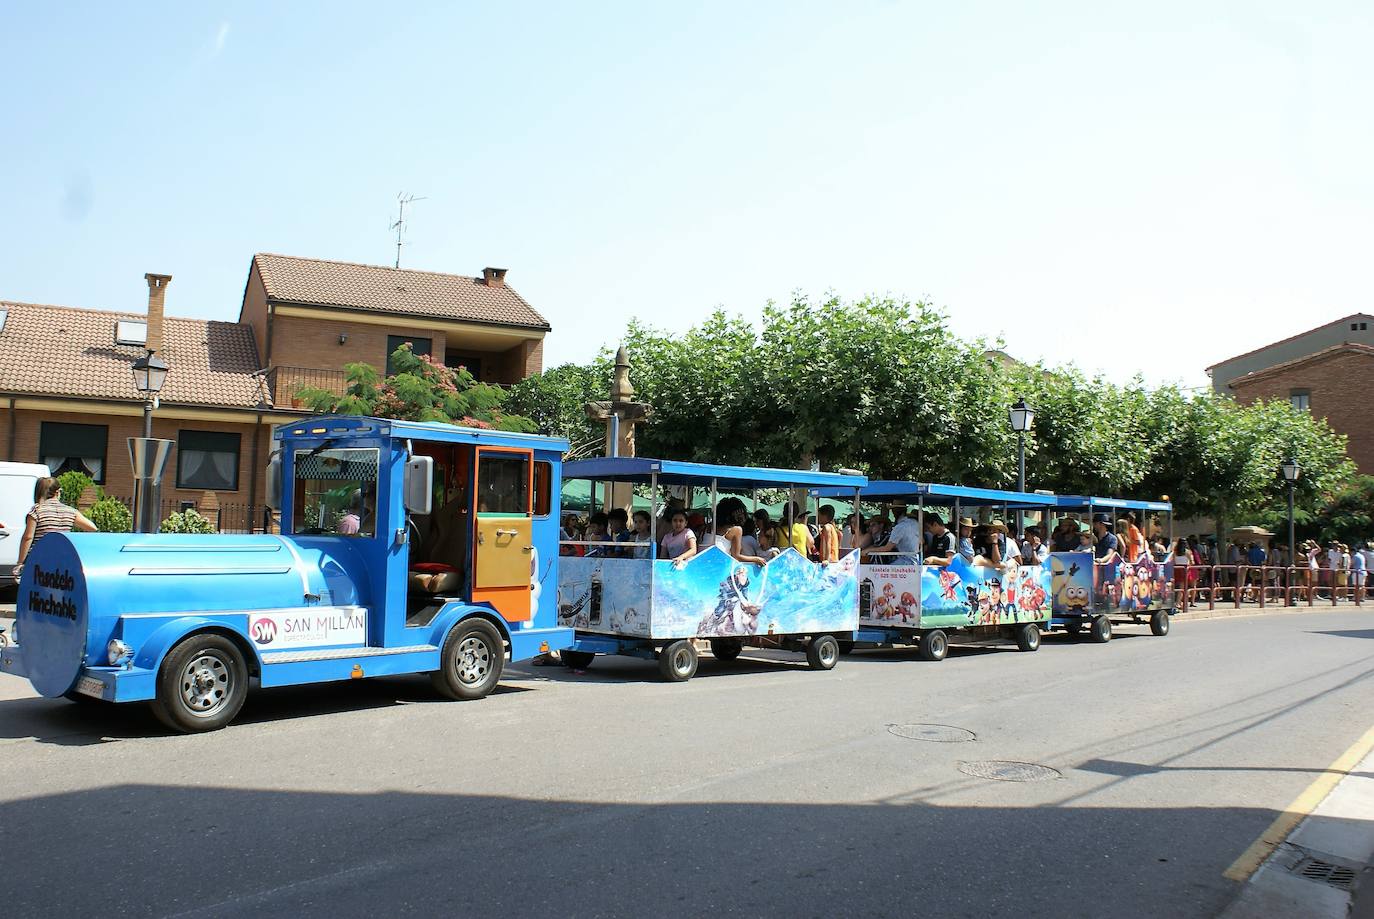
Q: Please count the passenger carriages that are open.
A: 3